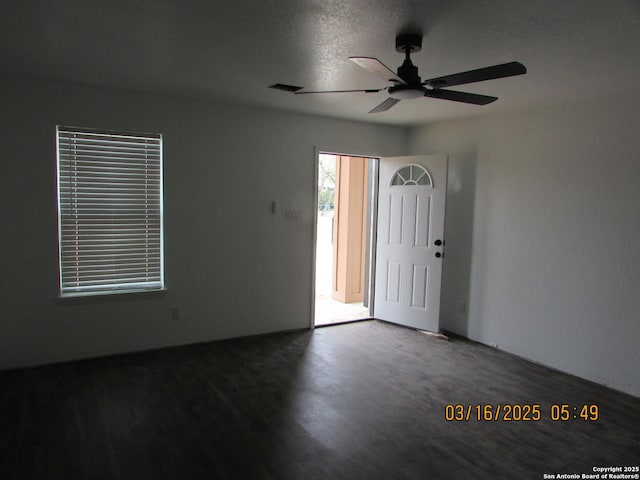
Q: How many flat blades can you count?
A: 5